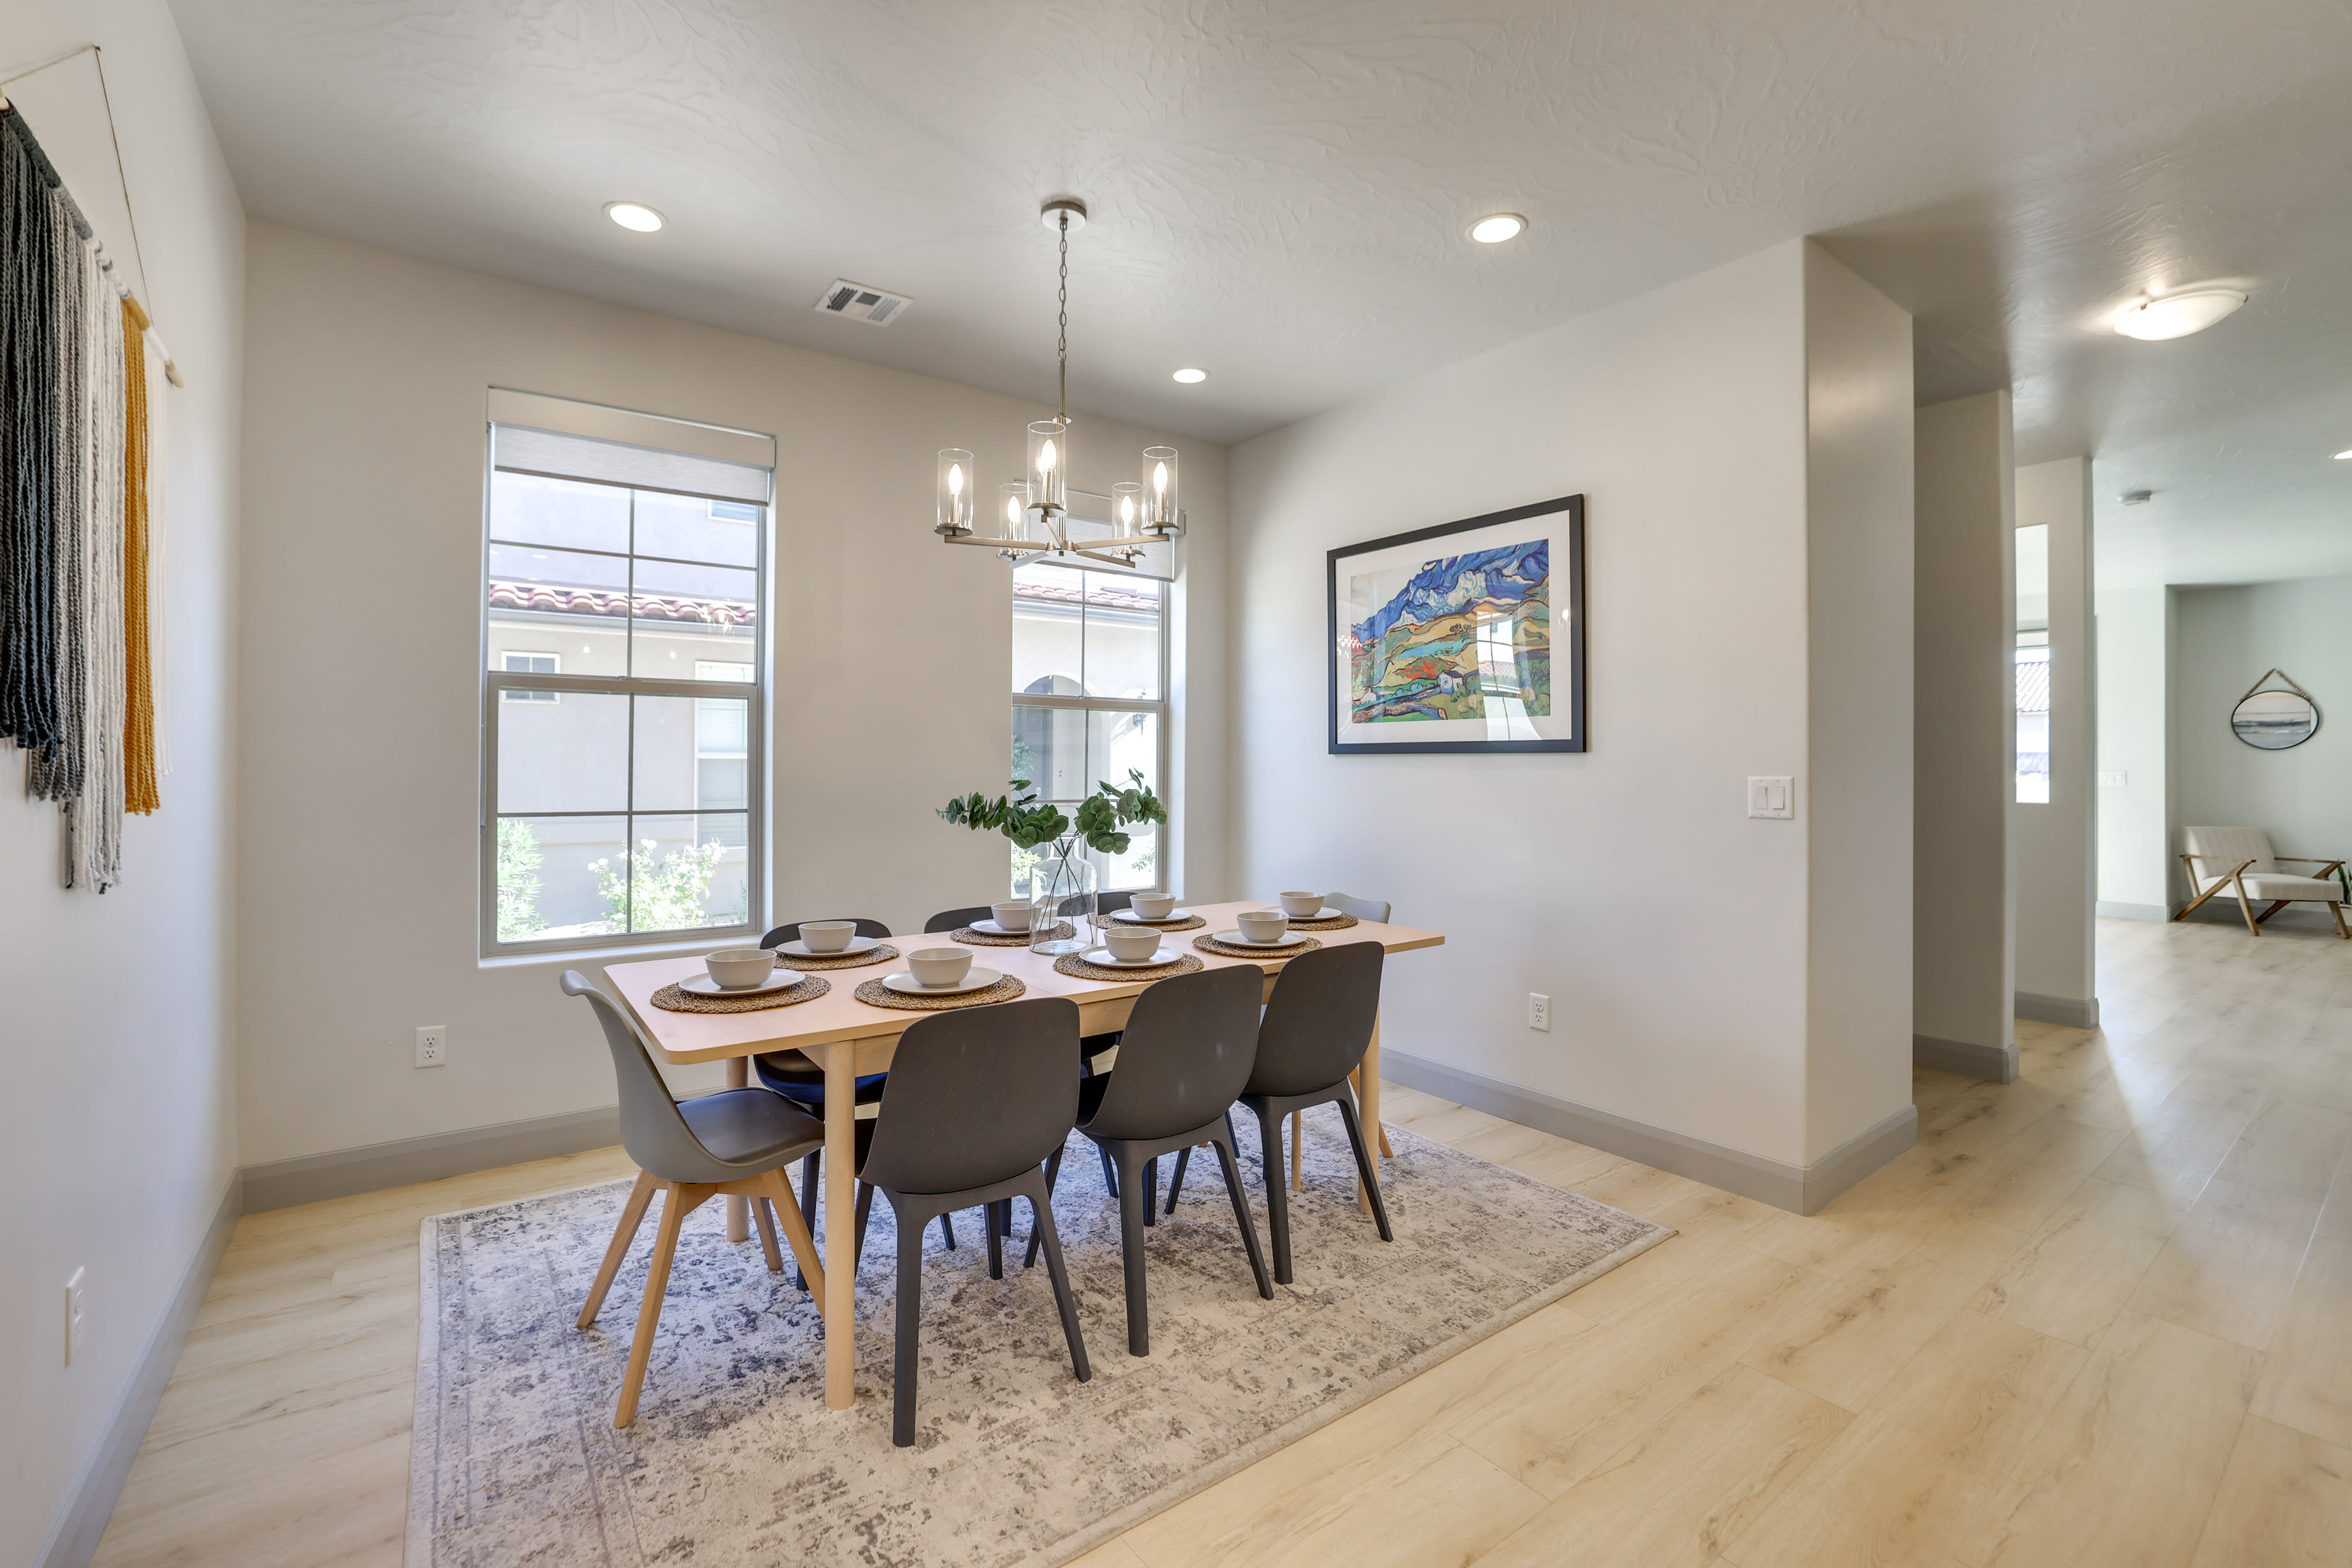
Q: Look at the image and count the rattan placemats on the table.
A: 8